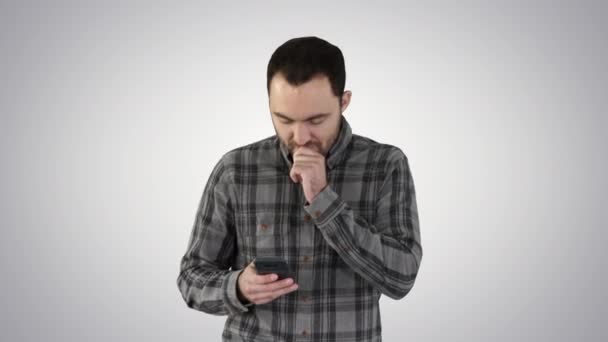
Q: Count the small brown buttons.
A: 6